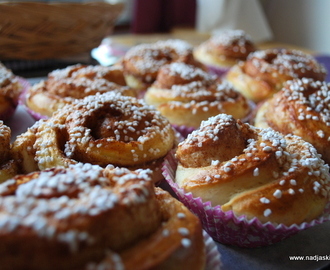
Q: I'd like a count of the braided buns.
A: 11